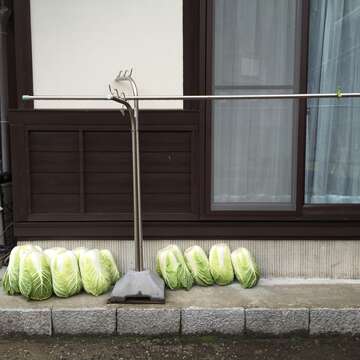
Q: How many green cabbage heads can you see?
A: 11